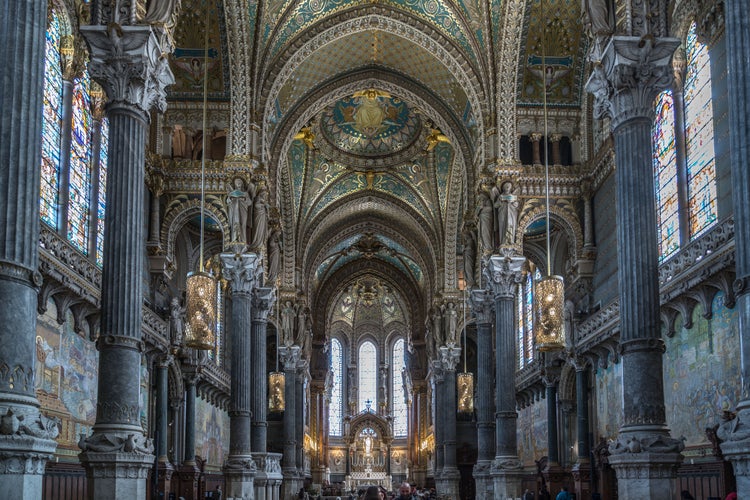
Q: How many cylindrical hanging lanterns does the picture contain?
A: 4